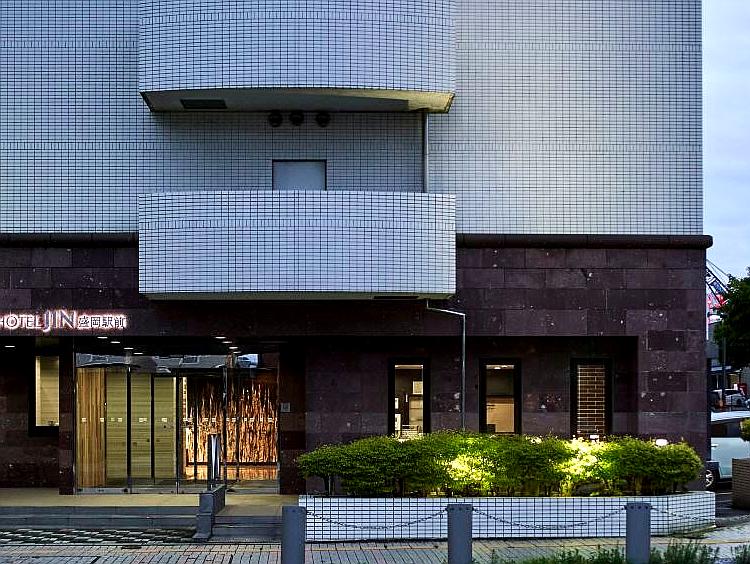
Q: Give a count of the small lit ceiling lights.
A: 9